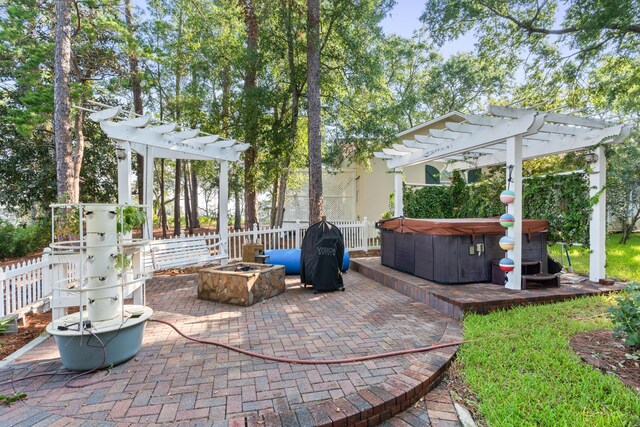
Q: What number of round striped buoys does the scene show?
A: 4